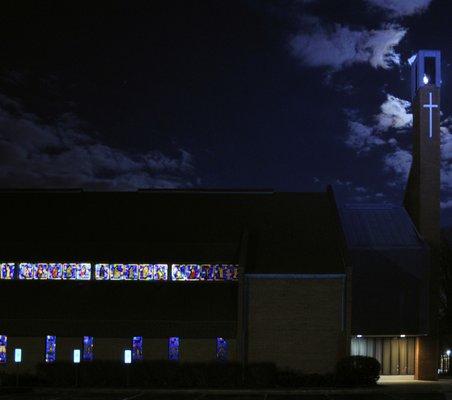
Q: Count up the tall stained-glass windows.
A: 6